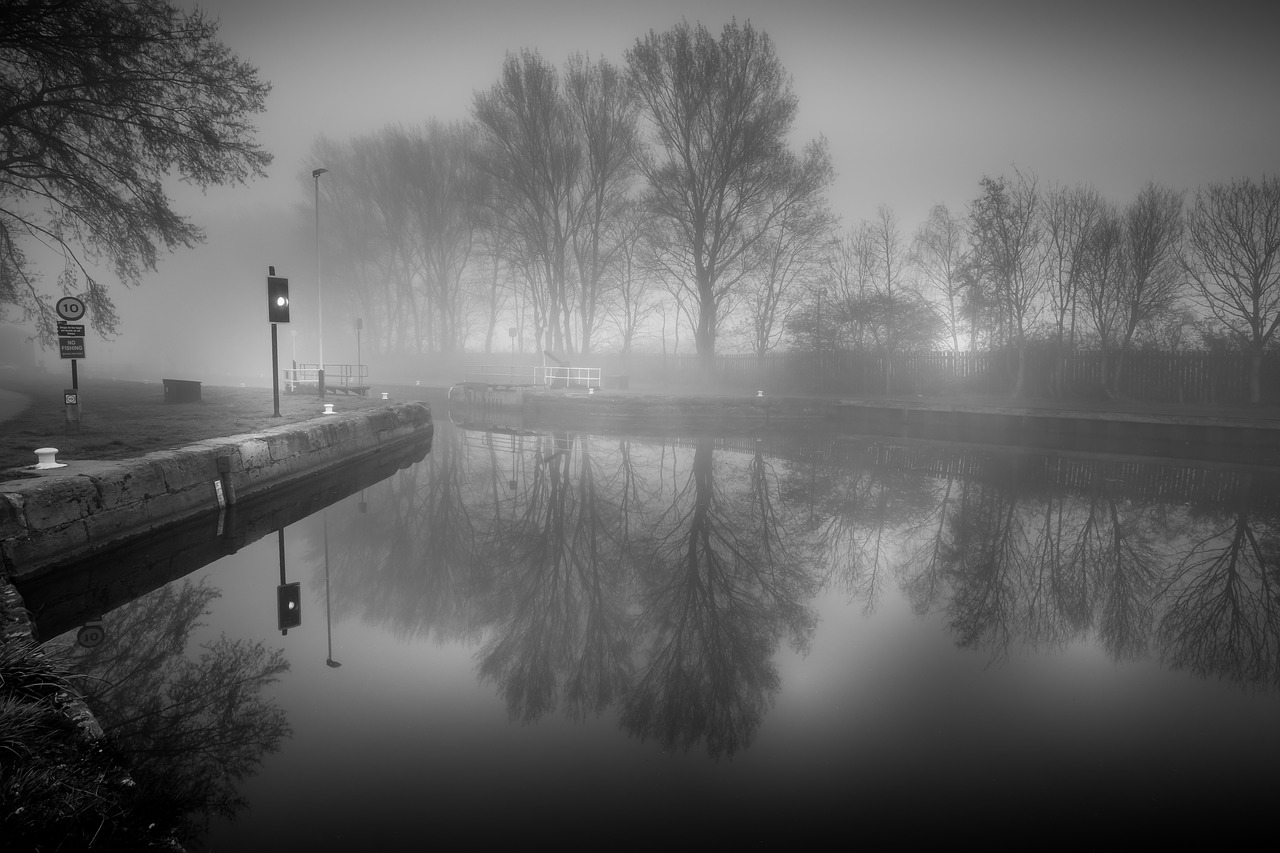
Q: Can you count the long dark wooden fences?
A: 1